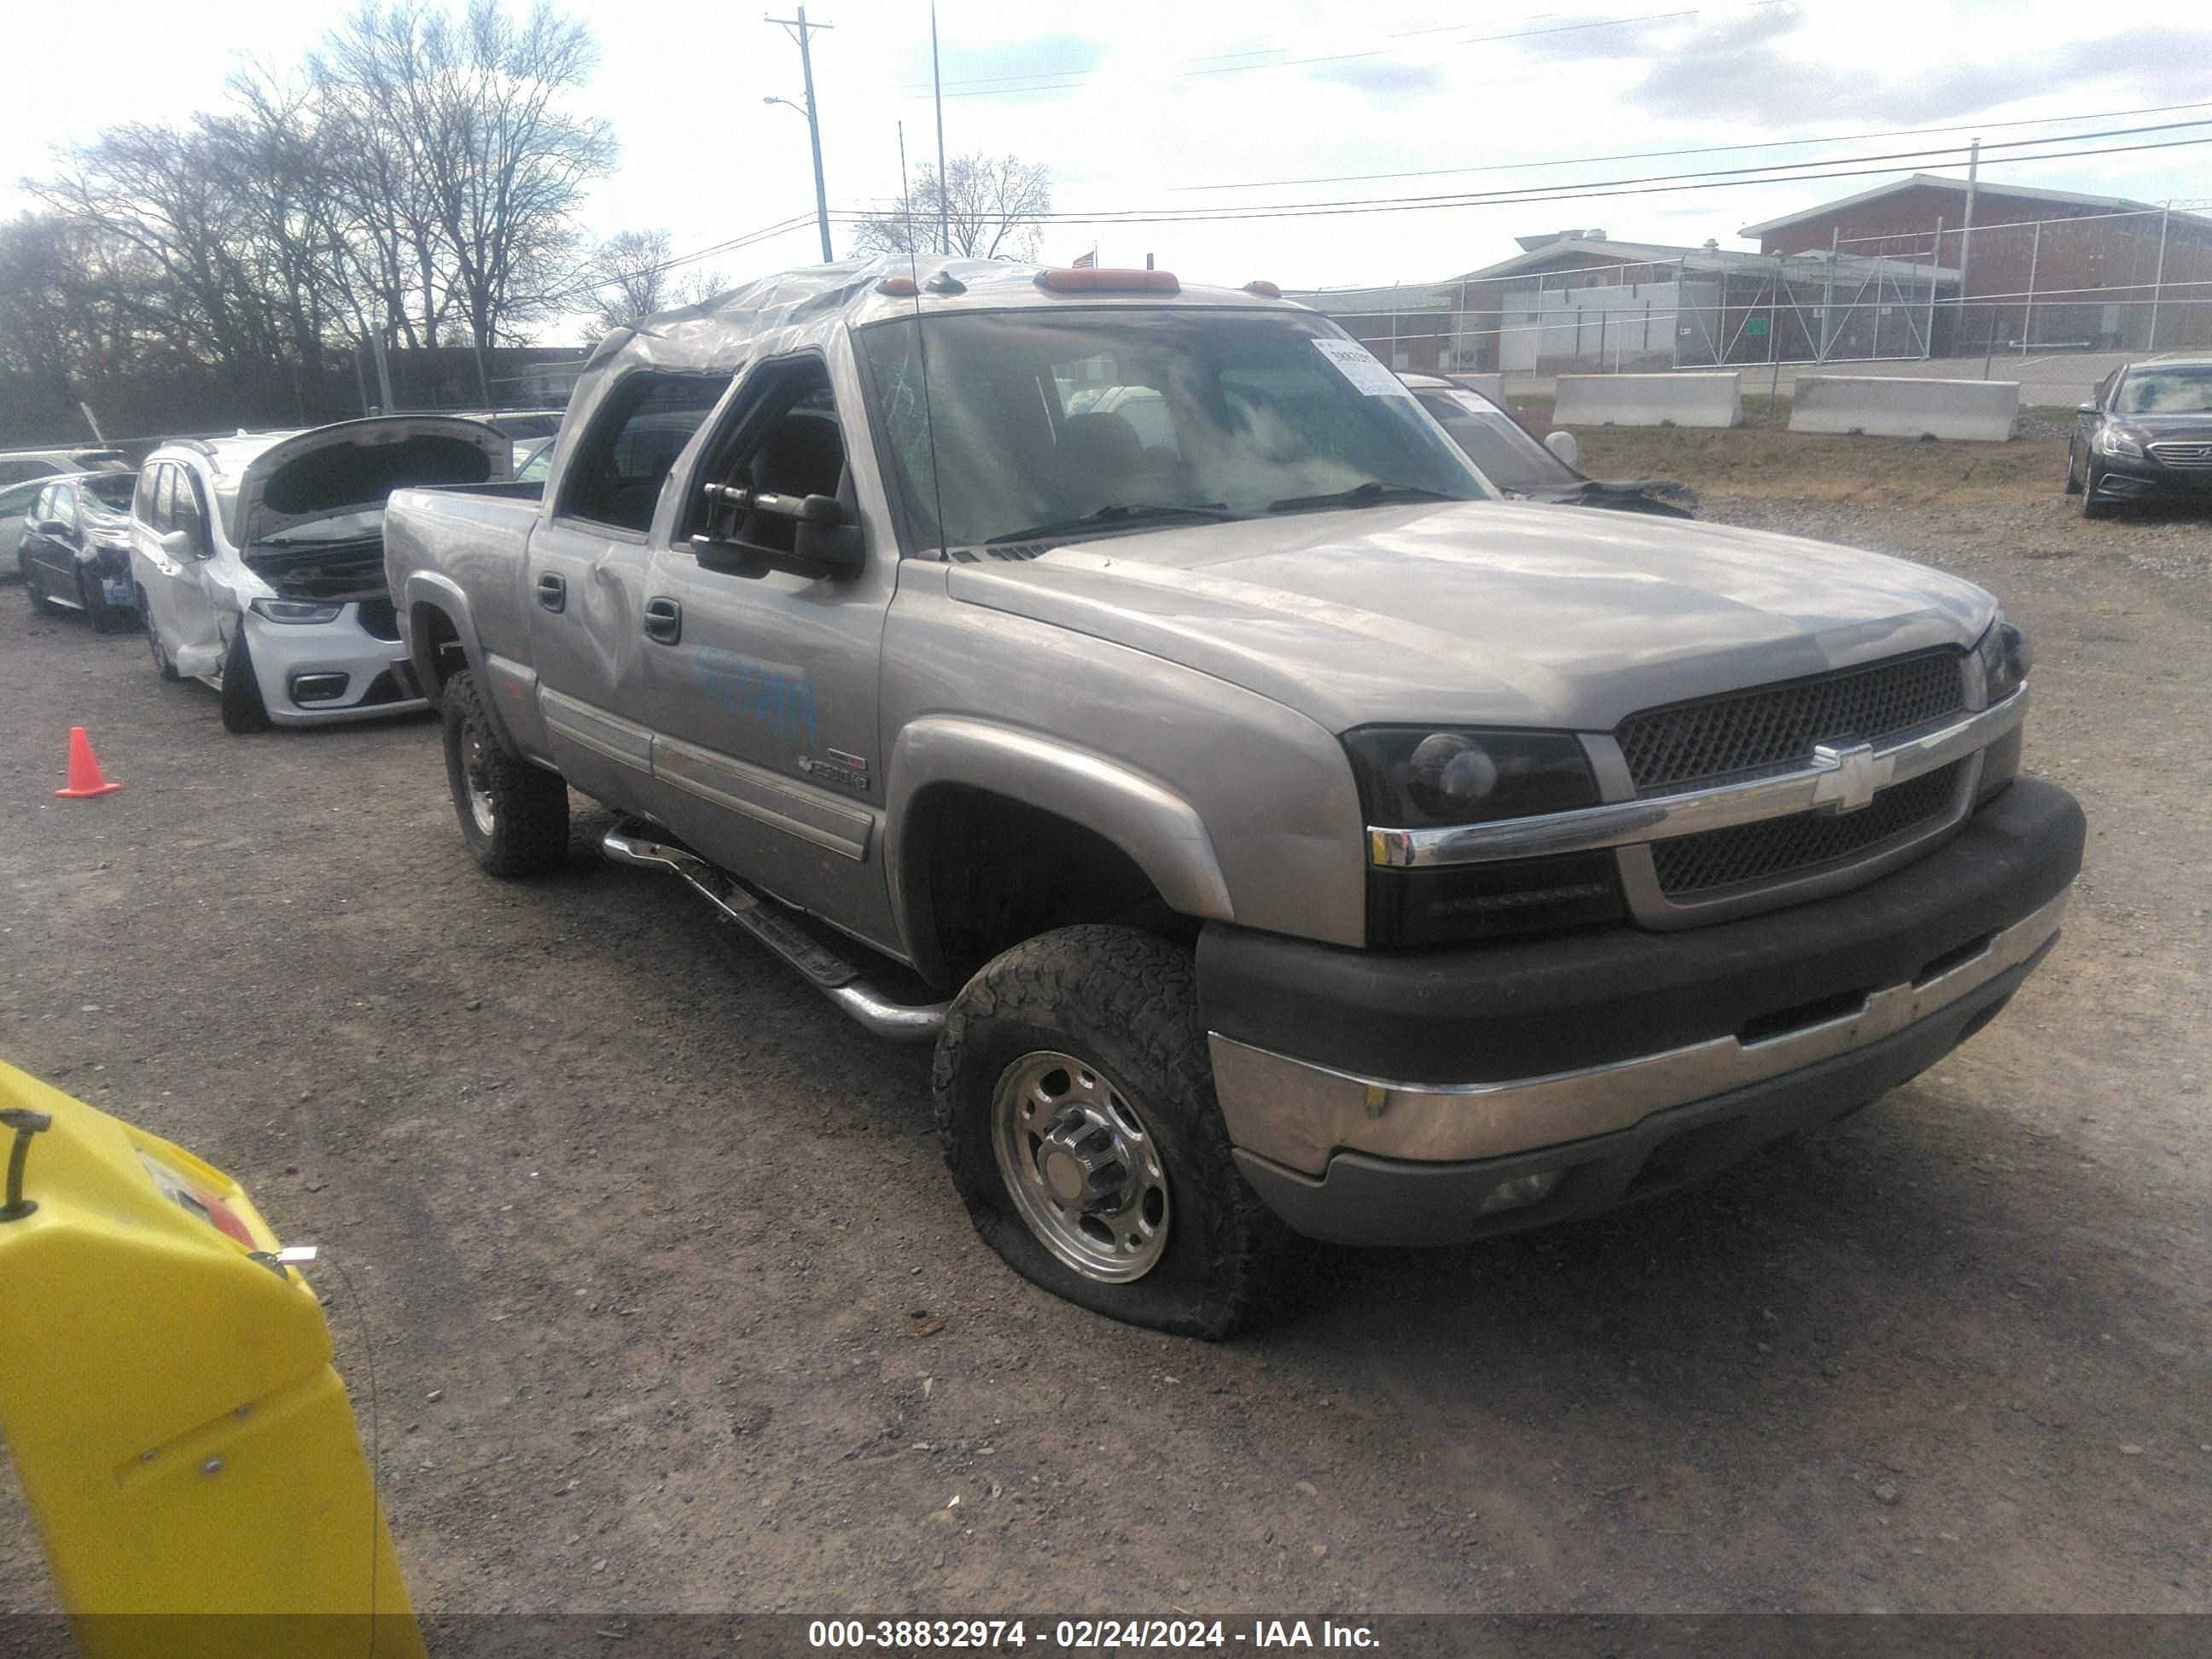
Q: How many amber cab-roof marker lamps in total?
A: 3